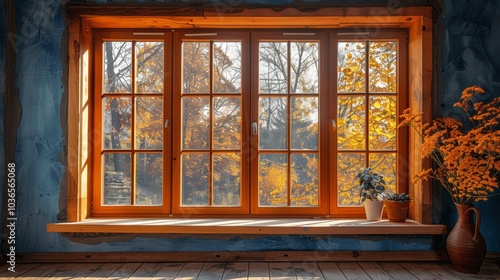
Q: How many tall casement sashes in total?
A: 4